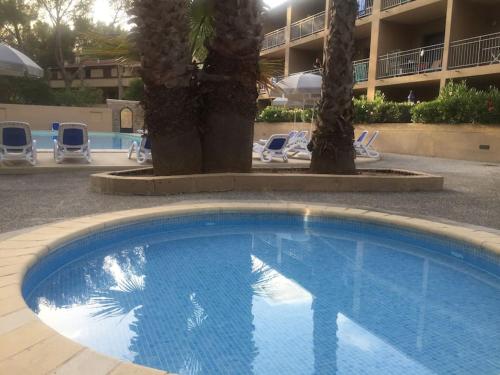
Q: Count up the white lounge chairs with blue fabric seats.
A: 8